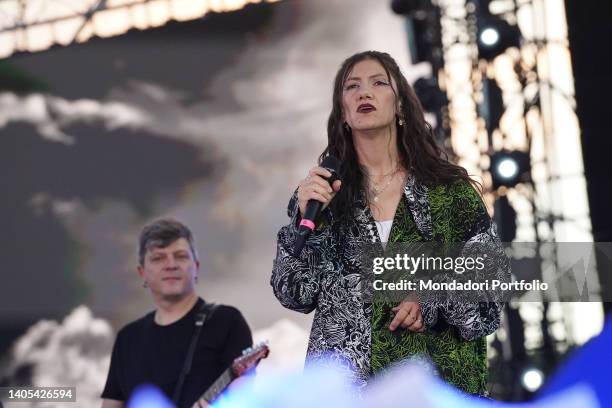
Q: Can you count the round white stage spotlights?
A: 3